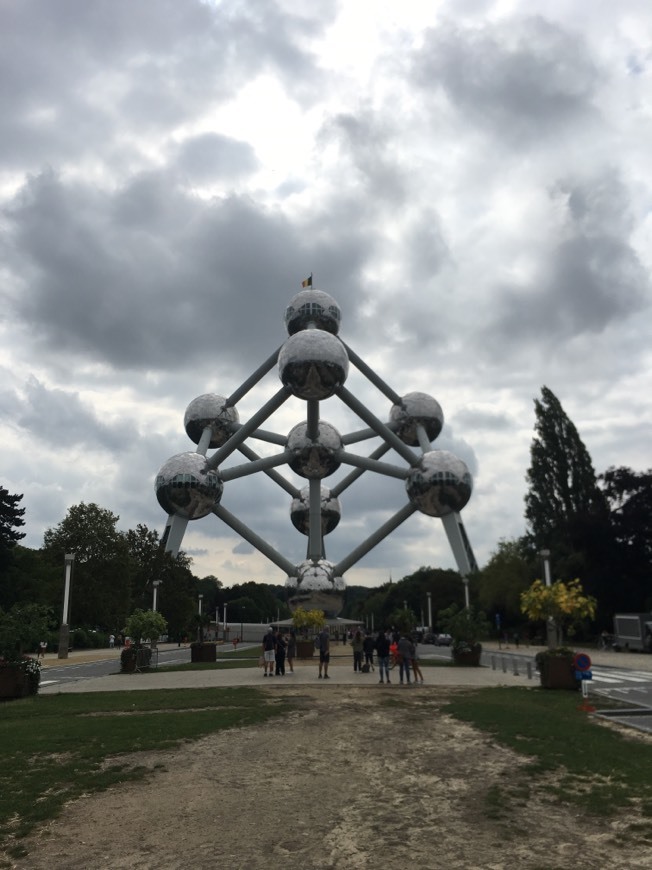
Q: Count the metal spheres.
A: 9